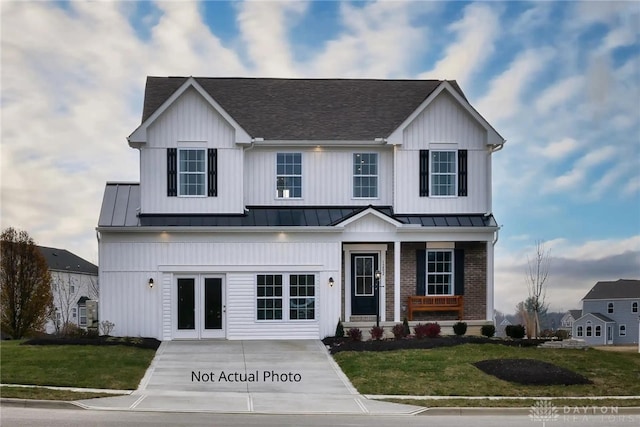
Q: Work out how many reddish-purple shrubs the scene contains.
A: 5